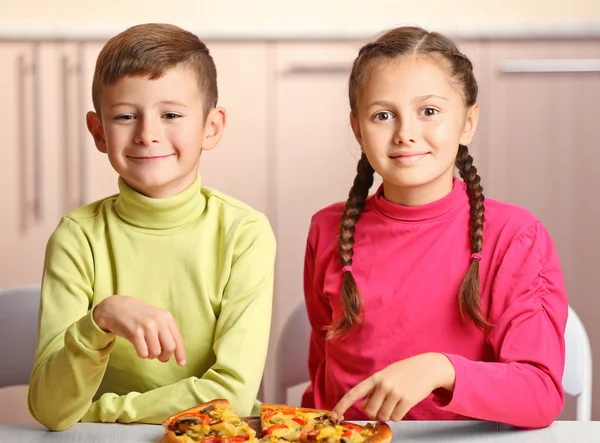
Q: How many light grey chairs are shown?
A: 2